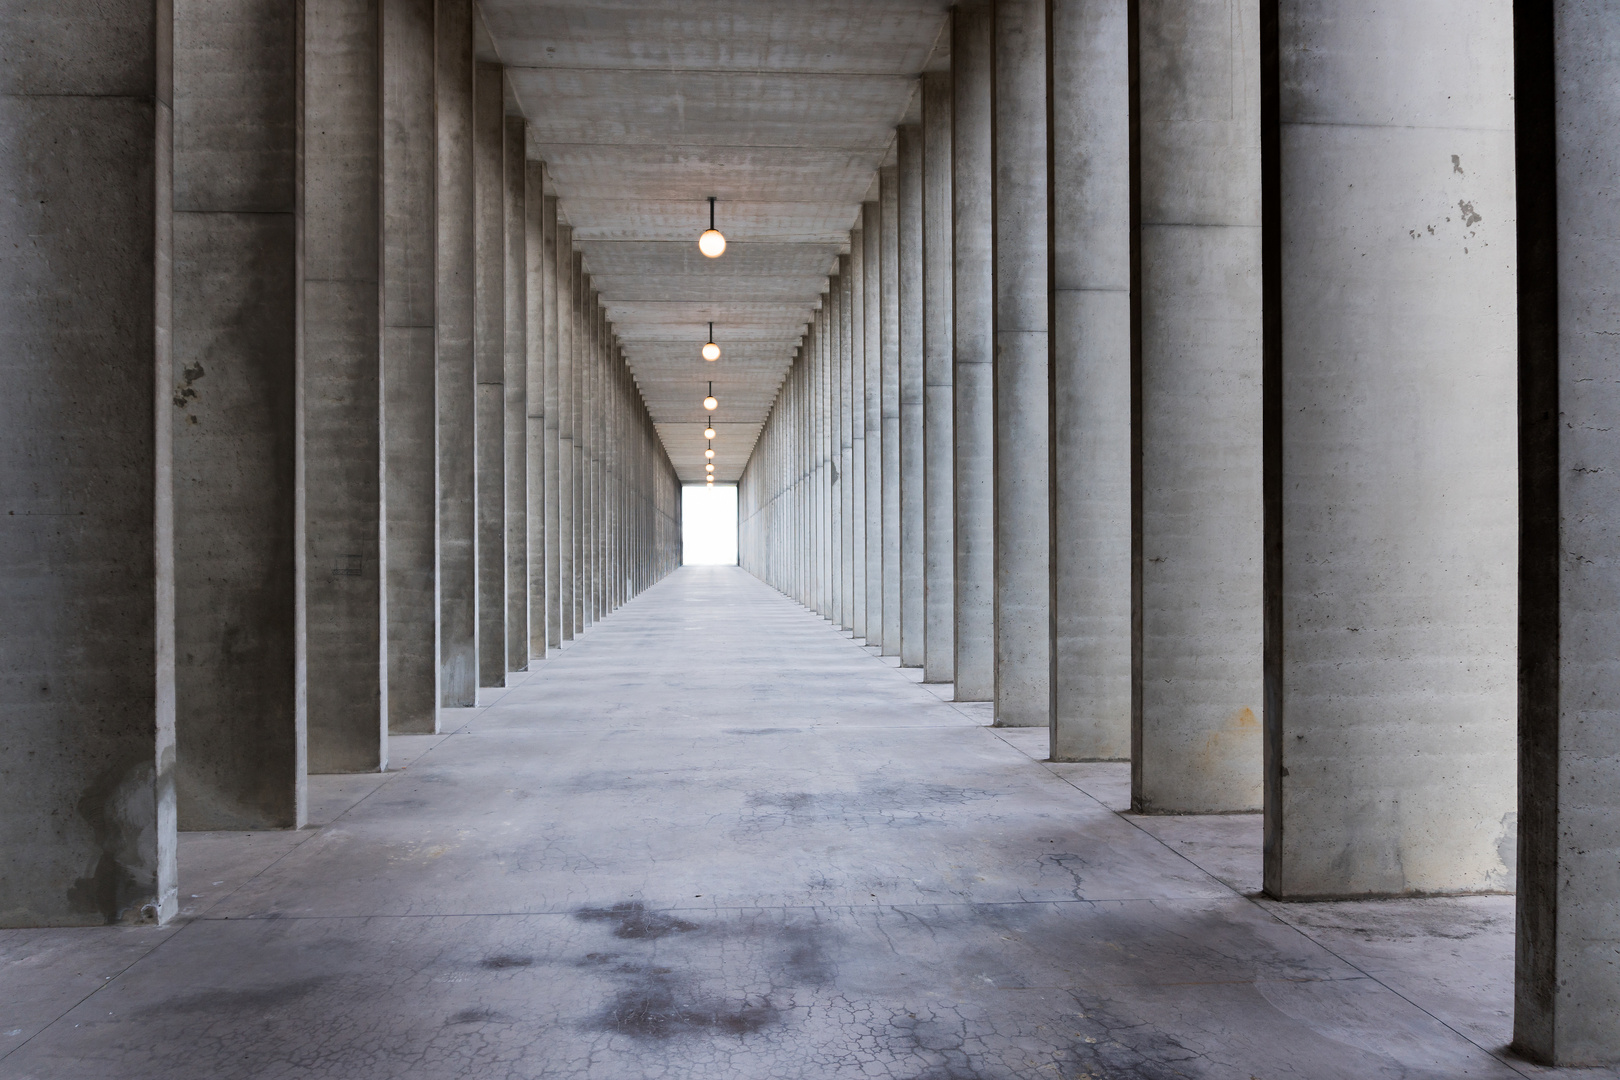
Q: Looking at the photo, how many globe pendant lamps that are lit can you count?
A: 8